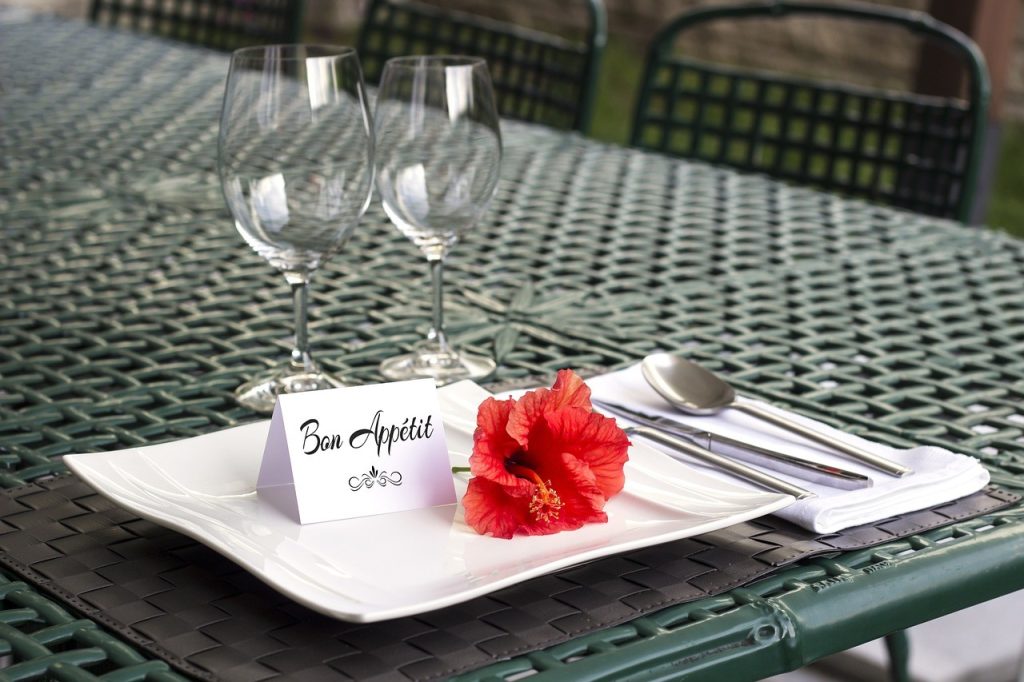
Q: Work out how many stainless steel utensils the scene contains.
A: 3